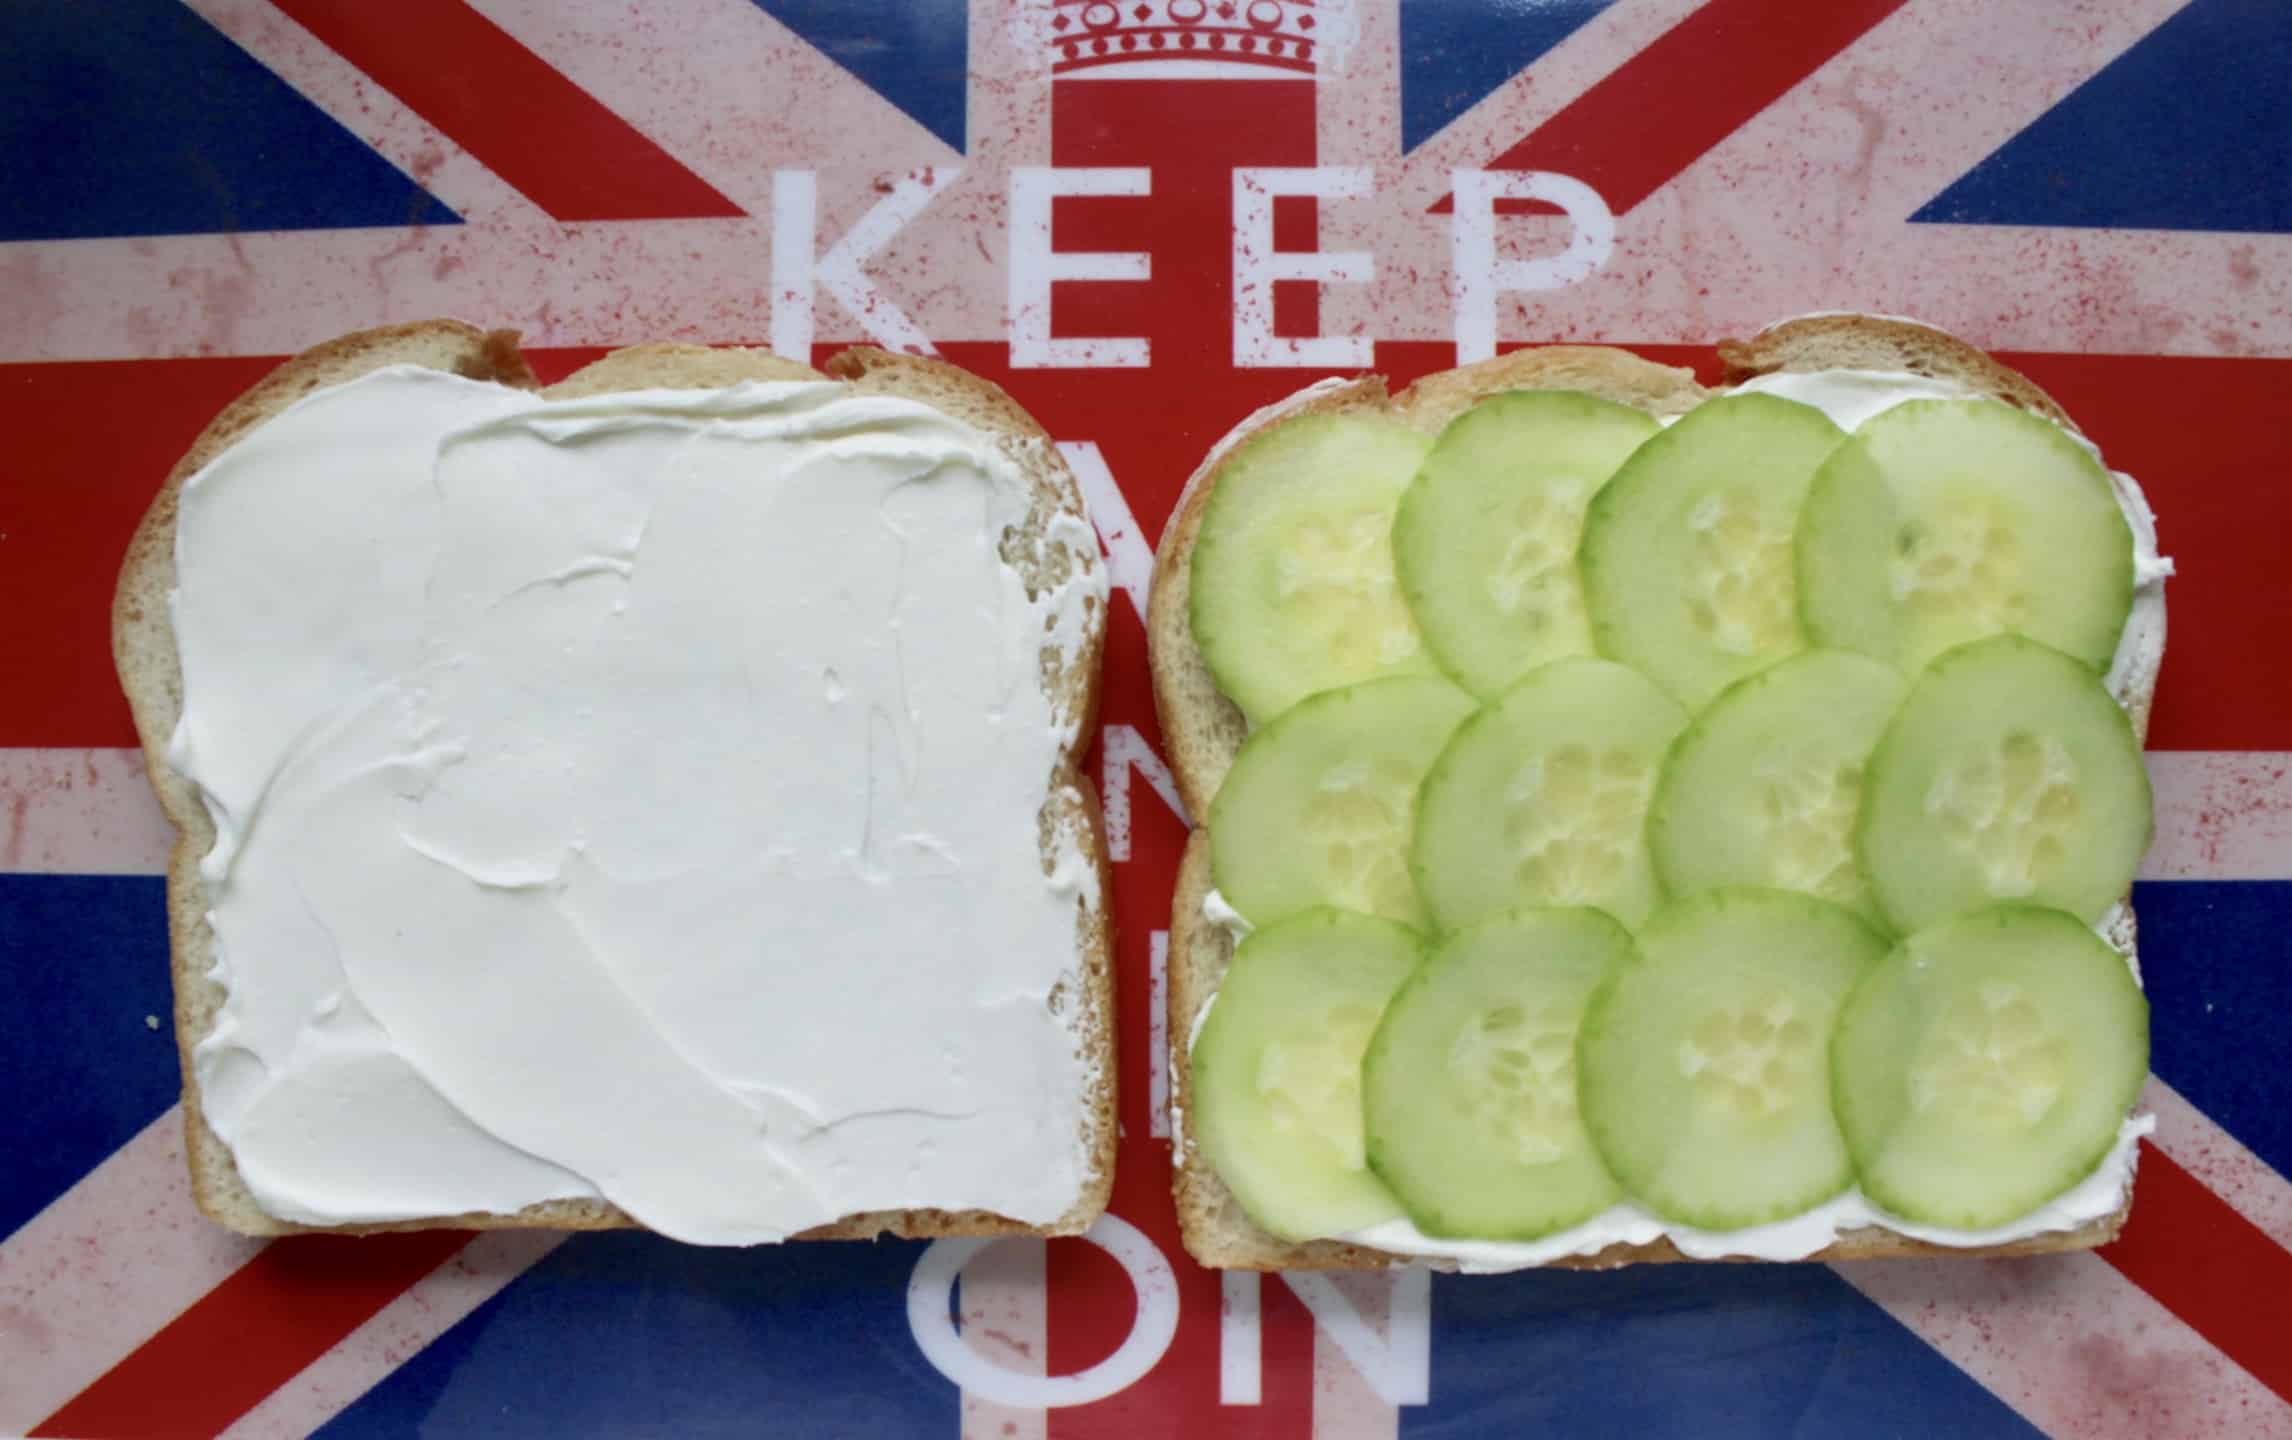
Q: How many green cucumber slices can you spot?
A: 12